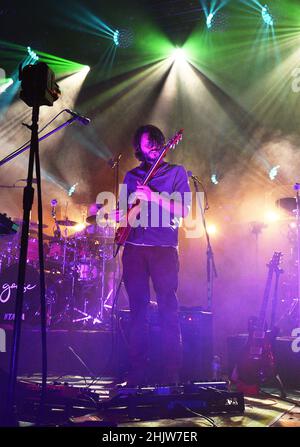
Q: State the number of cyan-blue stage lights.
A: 7